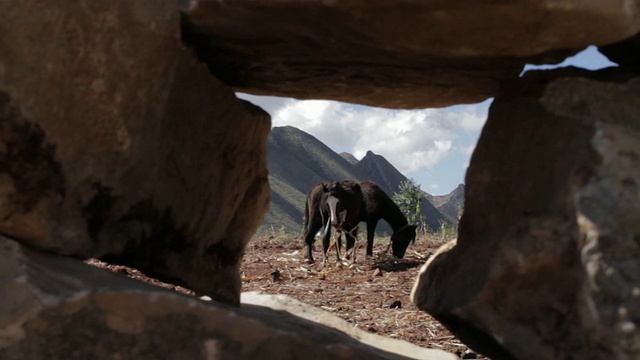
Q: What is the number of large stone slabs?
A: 4